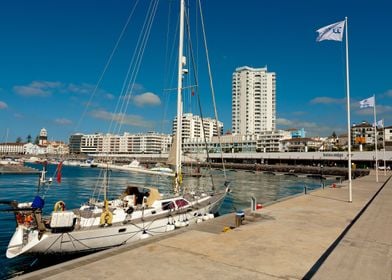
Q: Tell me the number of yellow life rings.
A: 2